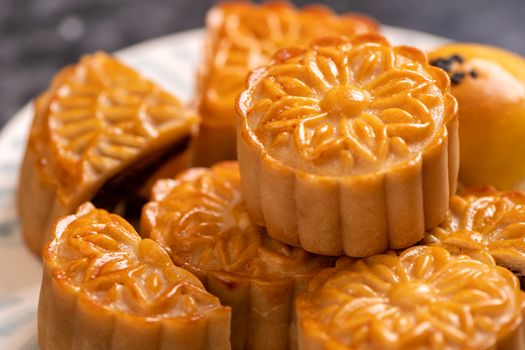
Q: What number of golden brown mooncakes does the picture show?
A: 7